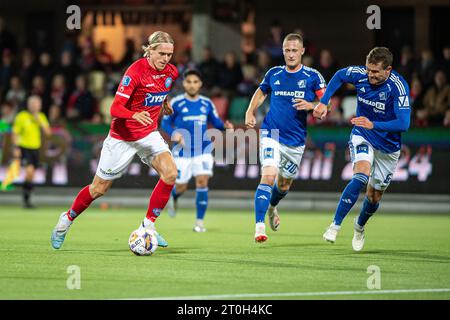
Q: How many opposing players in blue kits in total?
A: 3